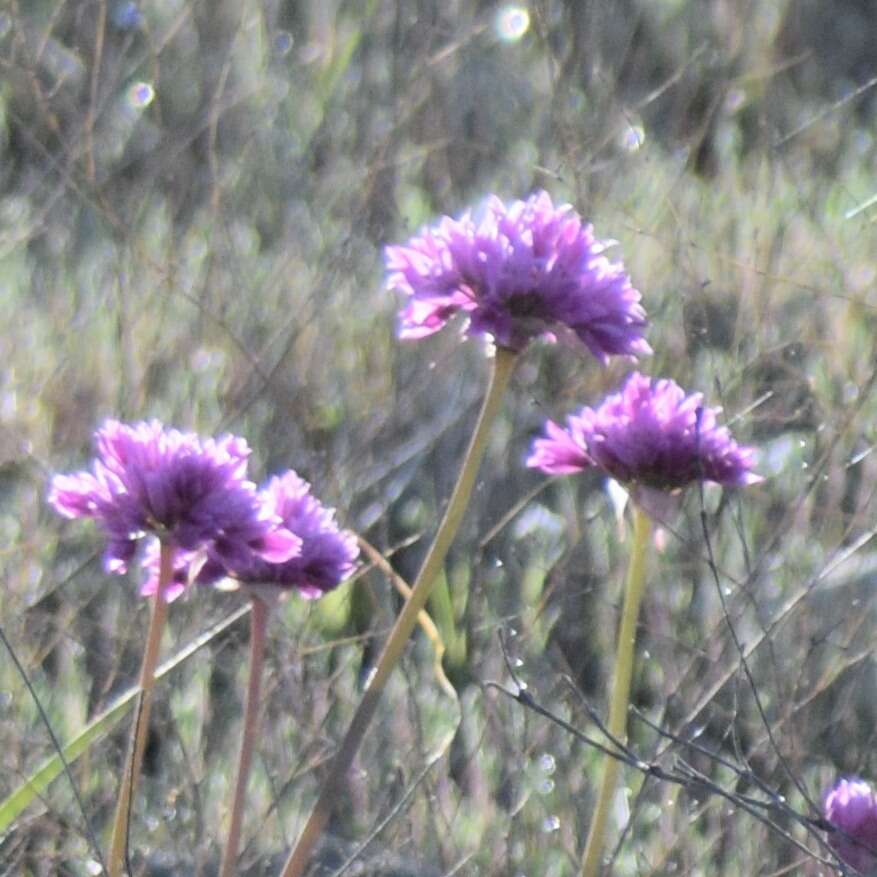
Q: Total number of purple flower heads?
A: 5